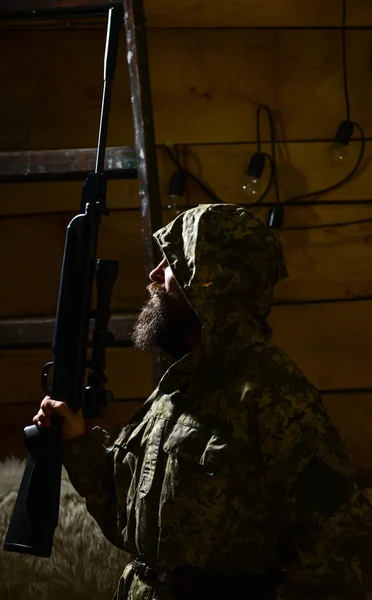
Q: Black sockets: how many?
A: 4